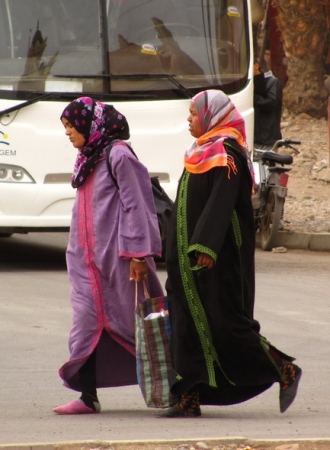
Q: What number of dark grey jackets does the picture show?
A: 1